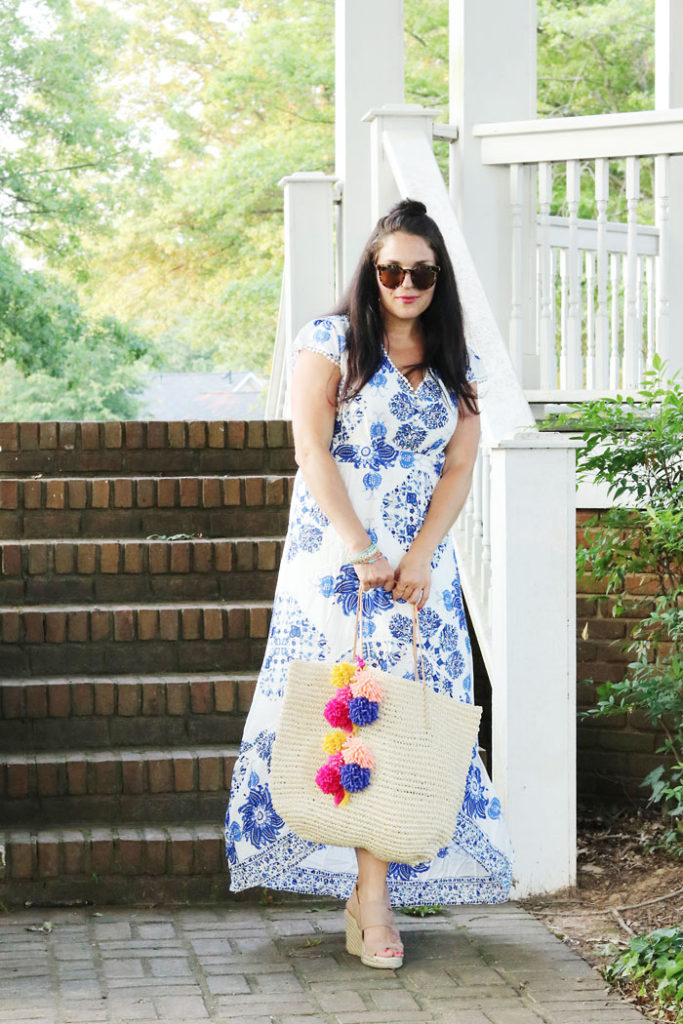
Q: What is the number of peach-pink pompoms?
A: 2